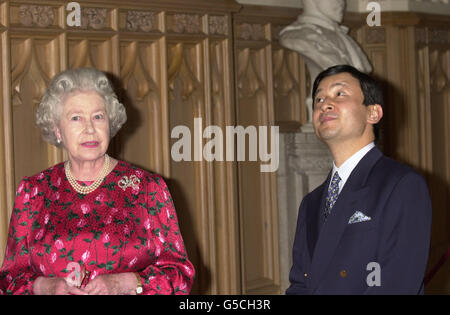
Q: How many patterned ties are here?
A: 1